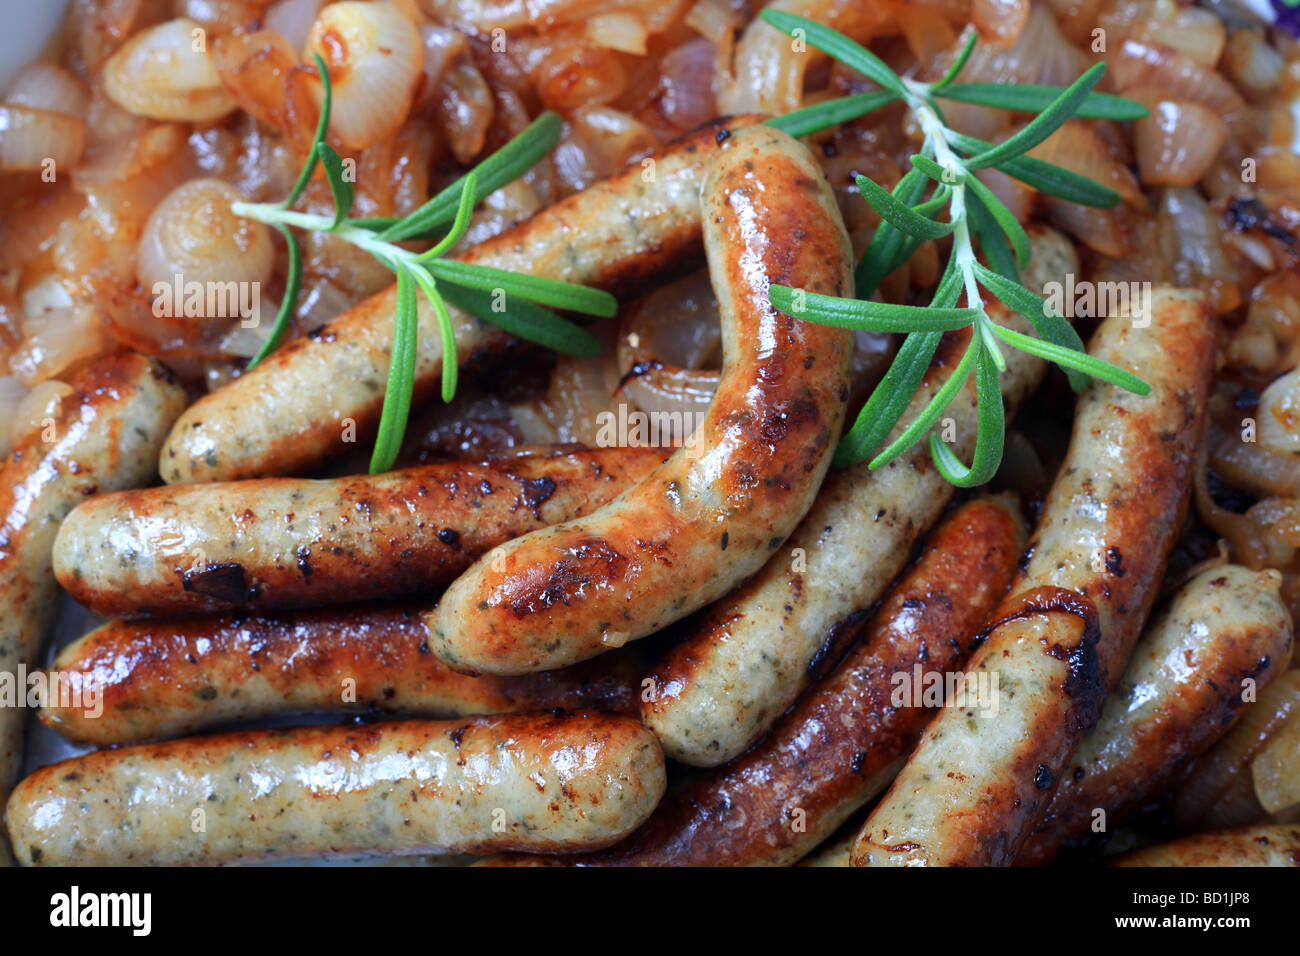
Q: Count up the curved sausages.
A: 1